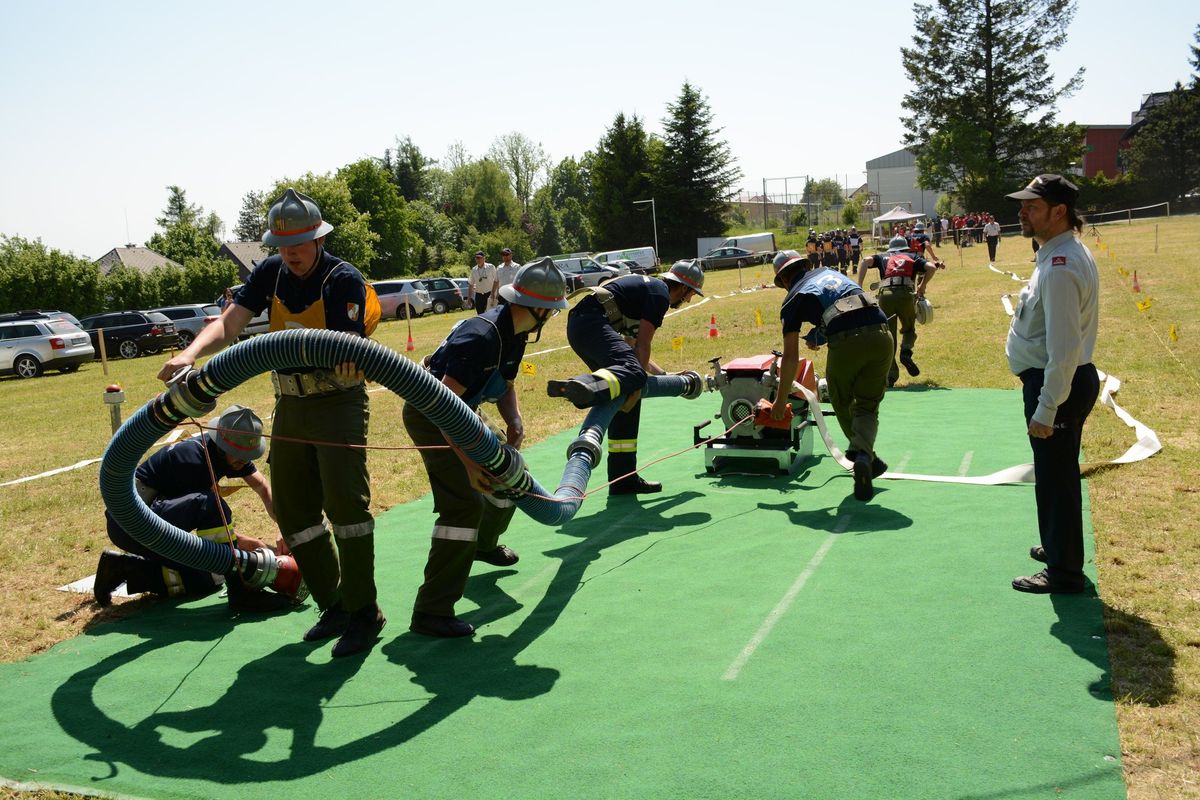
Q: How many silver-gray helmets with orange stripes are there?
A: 5